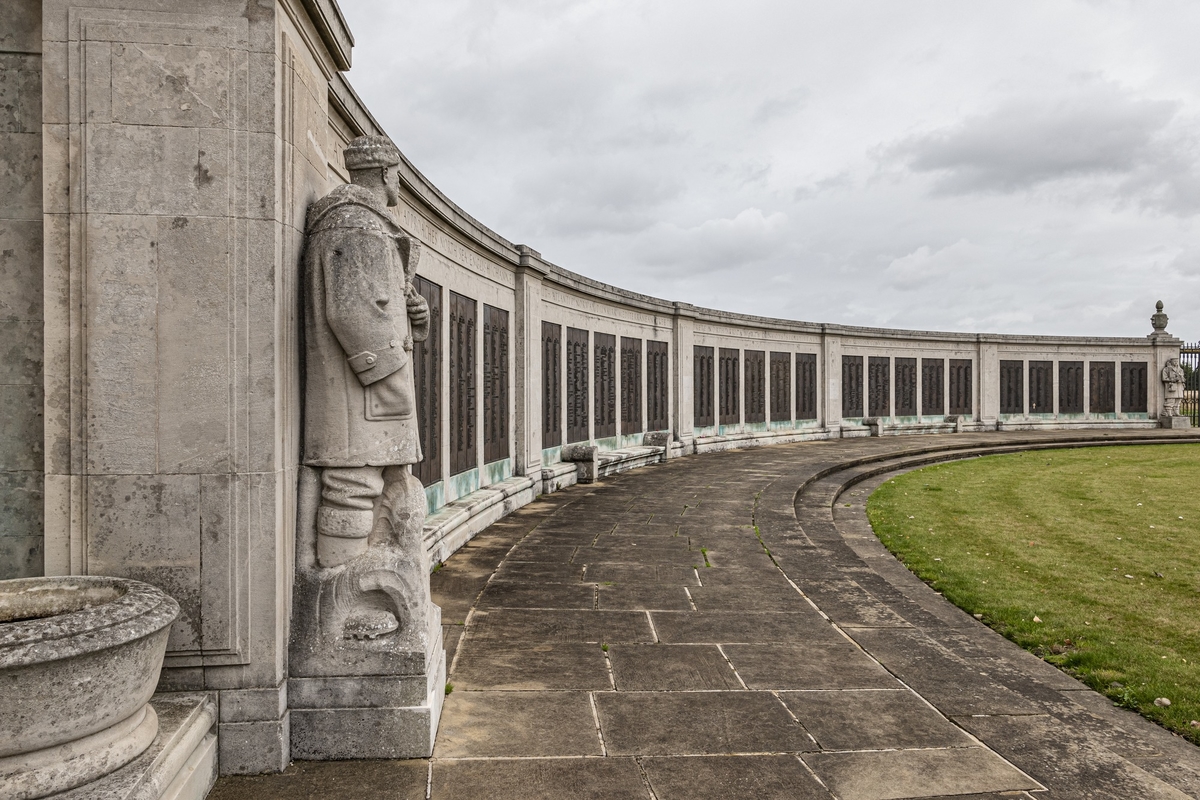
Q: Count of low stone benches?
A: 2